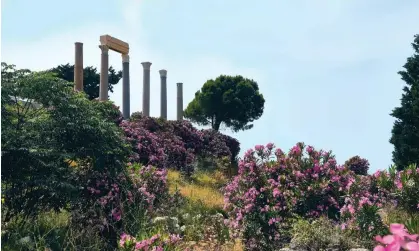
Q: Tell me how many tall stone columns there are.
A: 6